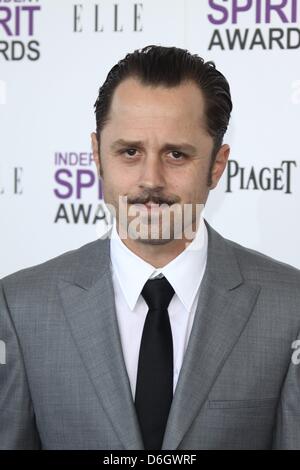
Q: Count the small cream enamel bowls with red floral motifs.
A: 0